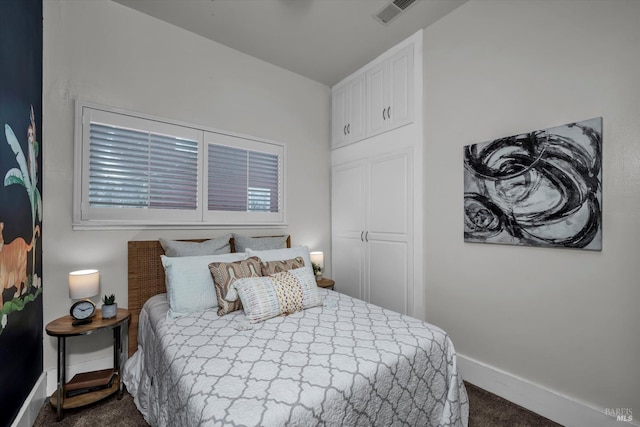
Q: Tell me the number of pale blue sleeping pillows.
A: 2